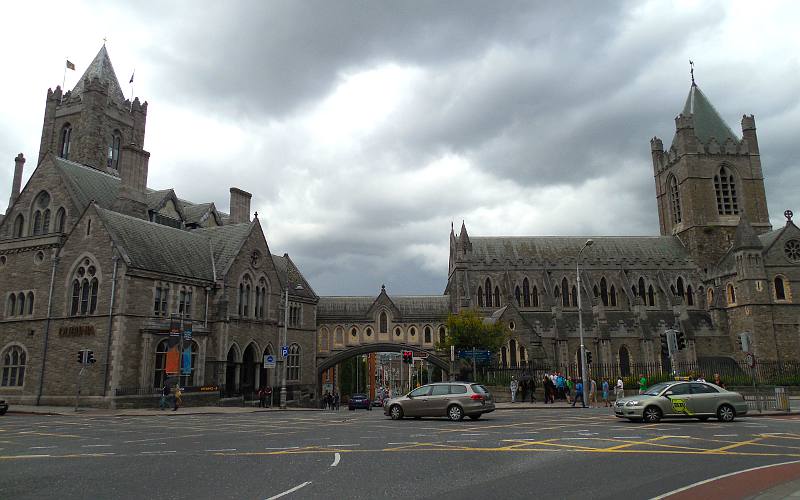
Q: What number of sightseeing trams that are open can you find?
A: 0